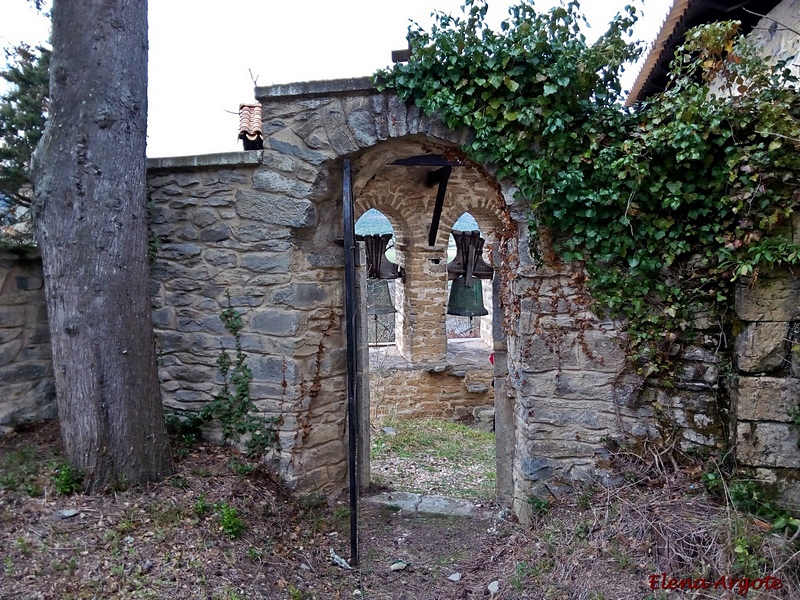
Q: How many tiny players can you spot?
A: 0